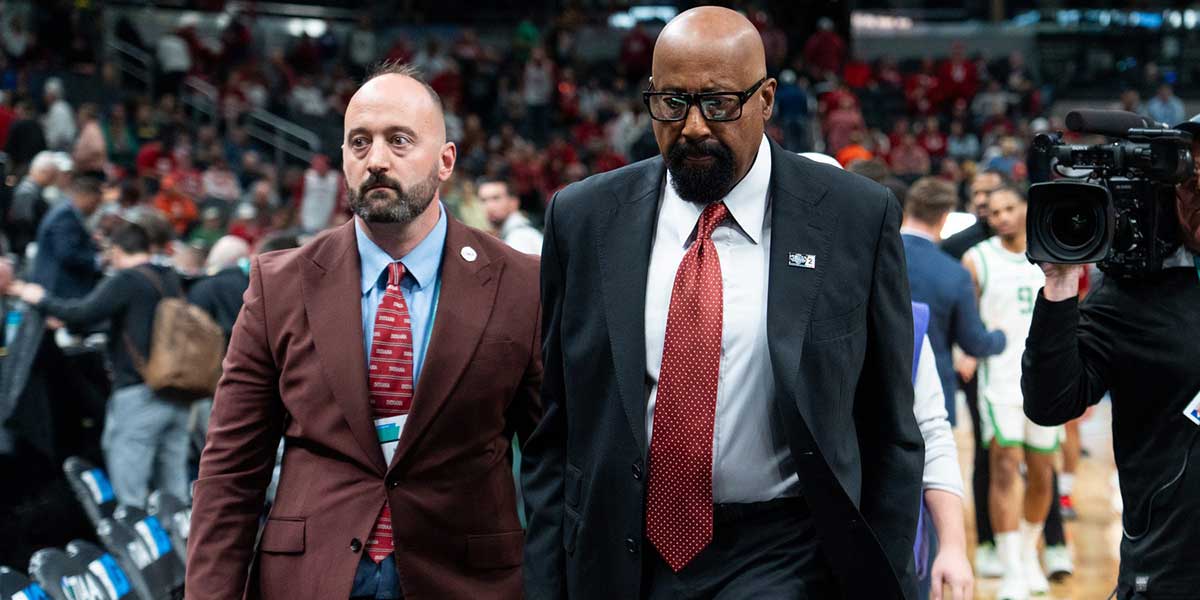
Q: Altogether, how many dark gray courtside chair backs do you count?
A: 7